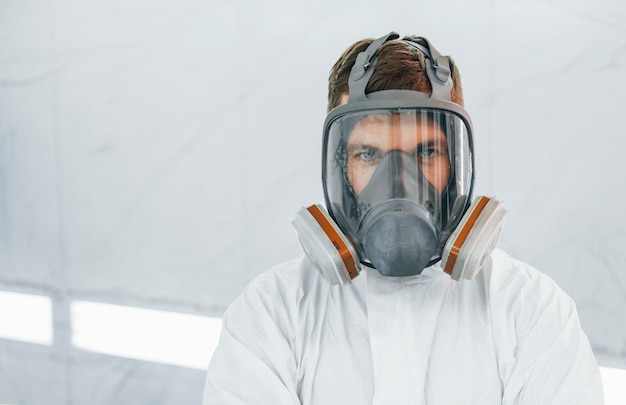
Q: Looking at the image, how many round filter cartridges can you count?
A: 2